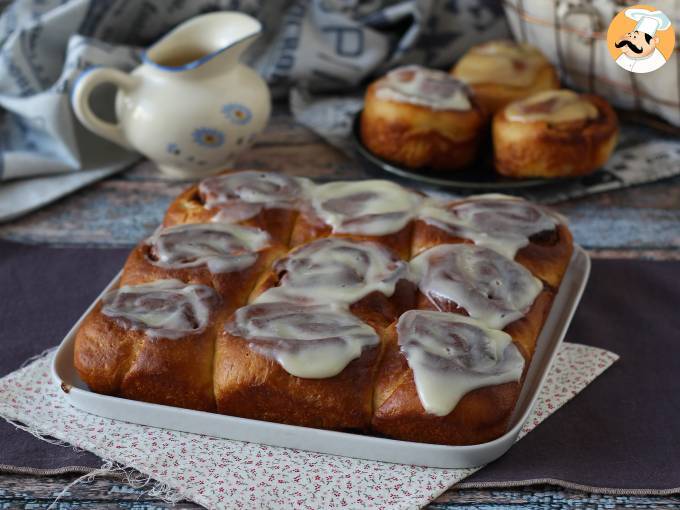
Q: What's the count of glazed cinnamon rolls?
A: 12